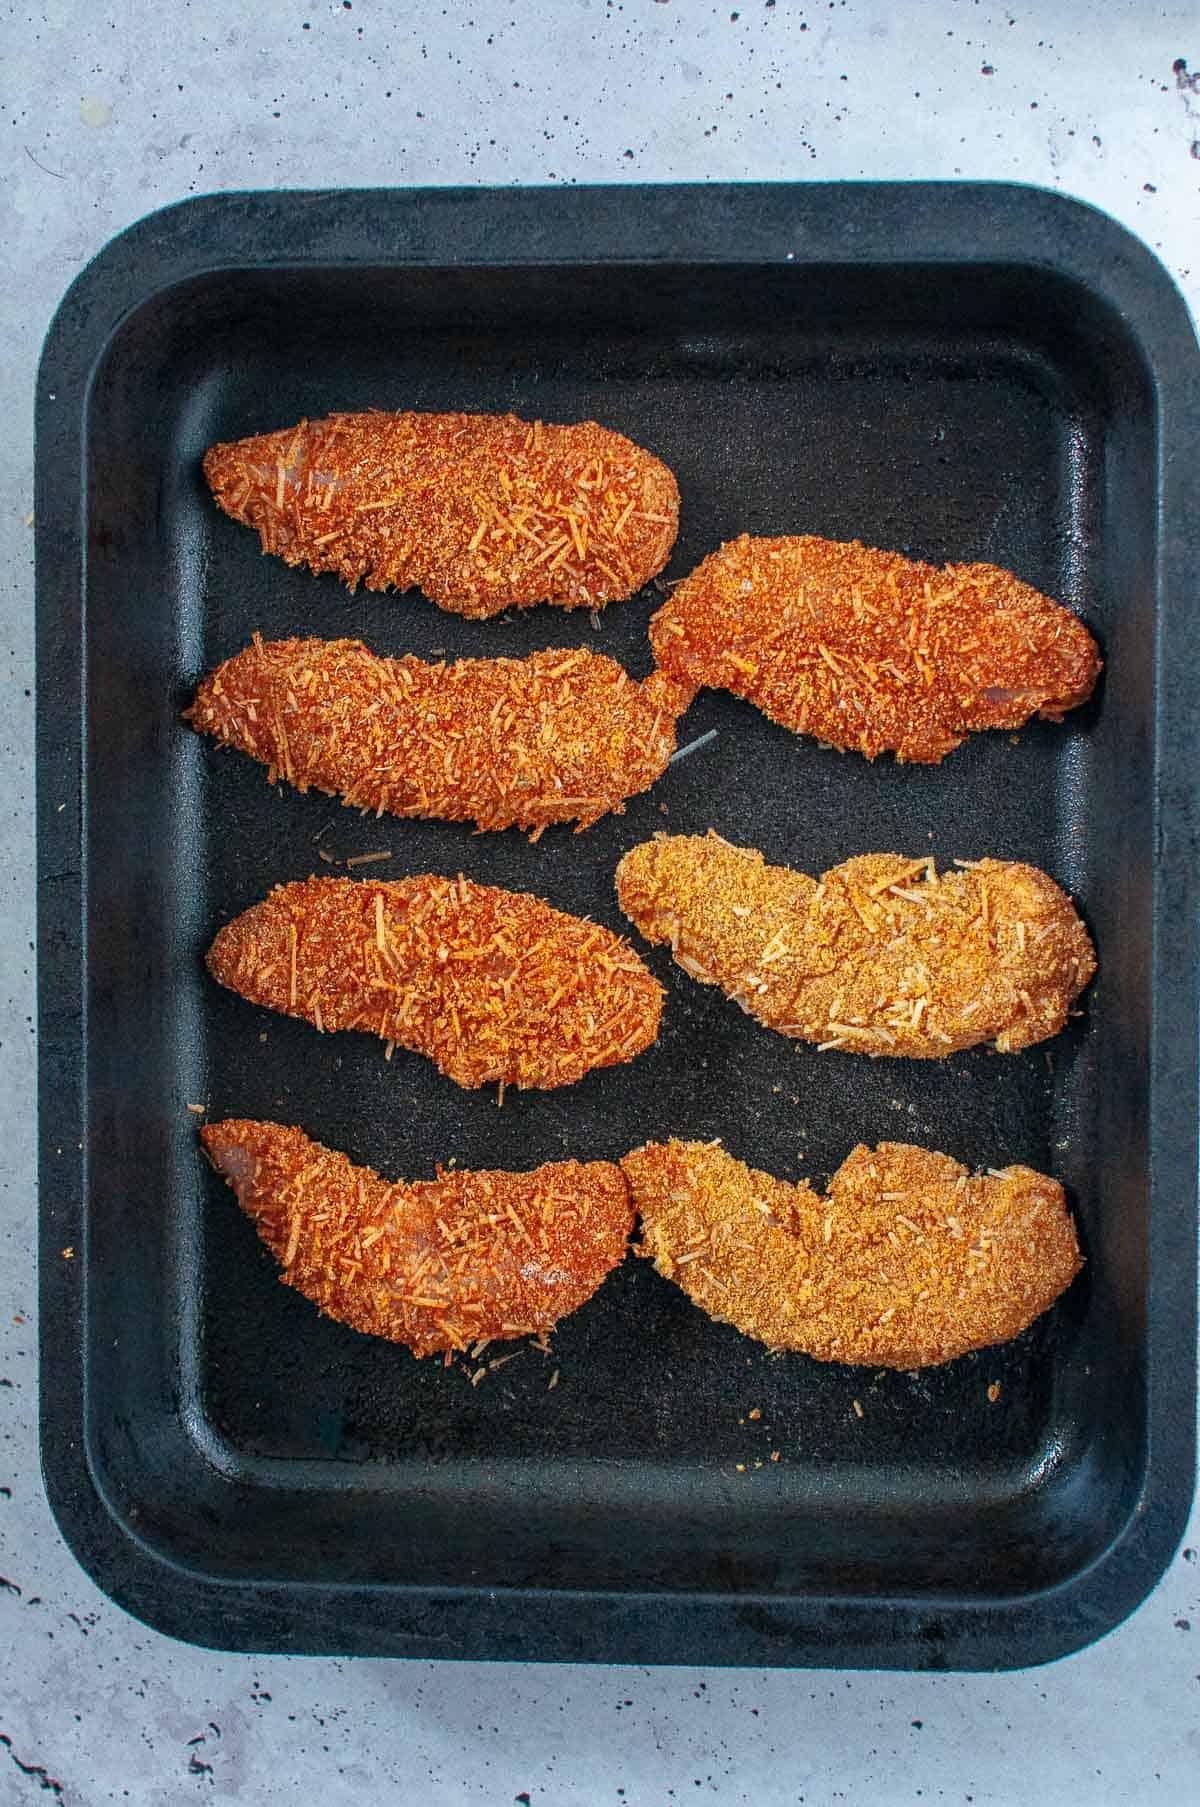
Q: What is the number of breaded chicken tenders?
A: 7